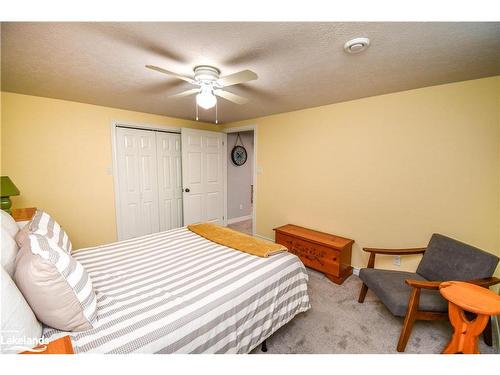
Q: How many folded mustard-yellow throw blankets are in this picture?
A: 1